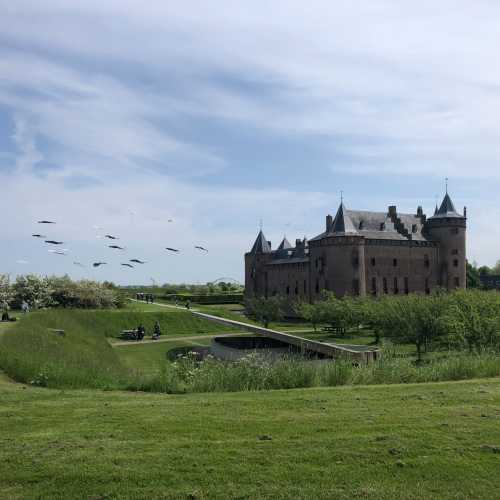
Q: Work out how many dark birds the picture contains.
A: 10